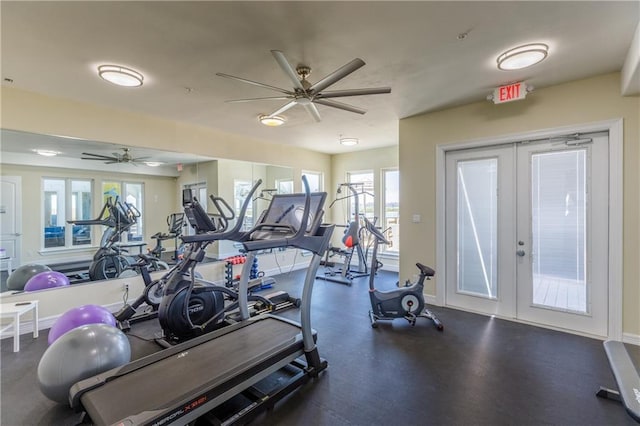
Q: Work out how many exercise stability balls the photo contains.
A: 2